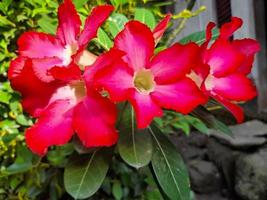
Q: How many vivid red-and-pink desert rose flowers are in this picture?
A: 4